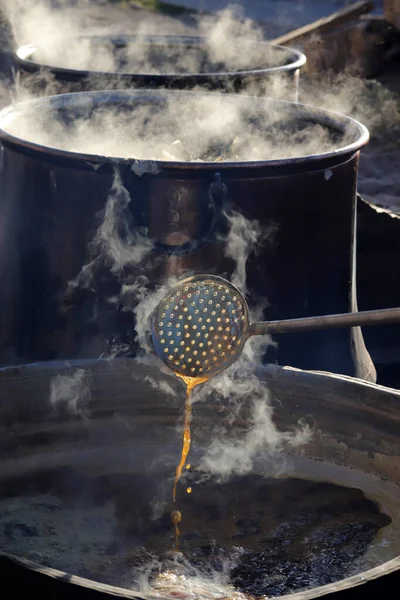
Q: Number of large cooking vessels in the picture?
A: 3